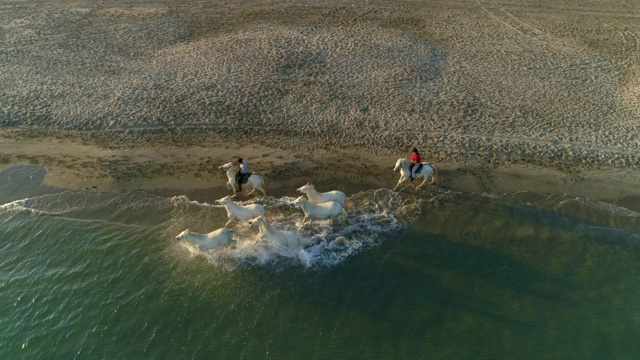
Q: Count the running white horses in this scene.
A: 7